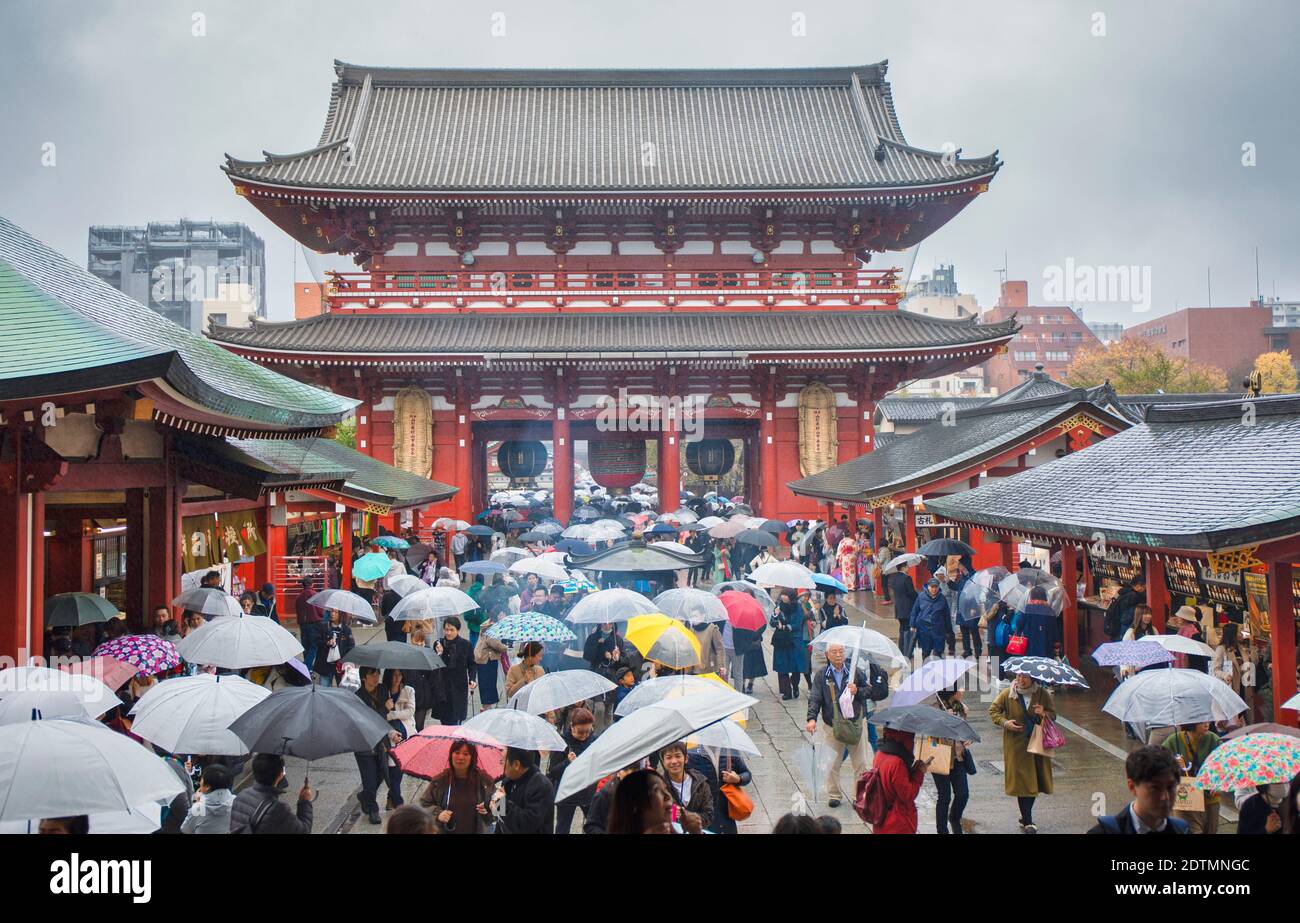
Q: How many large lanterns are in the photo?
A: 3